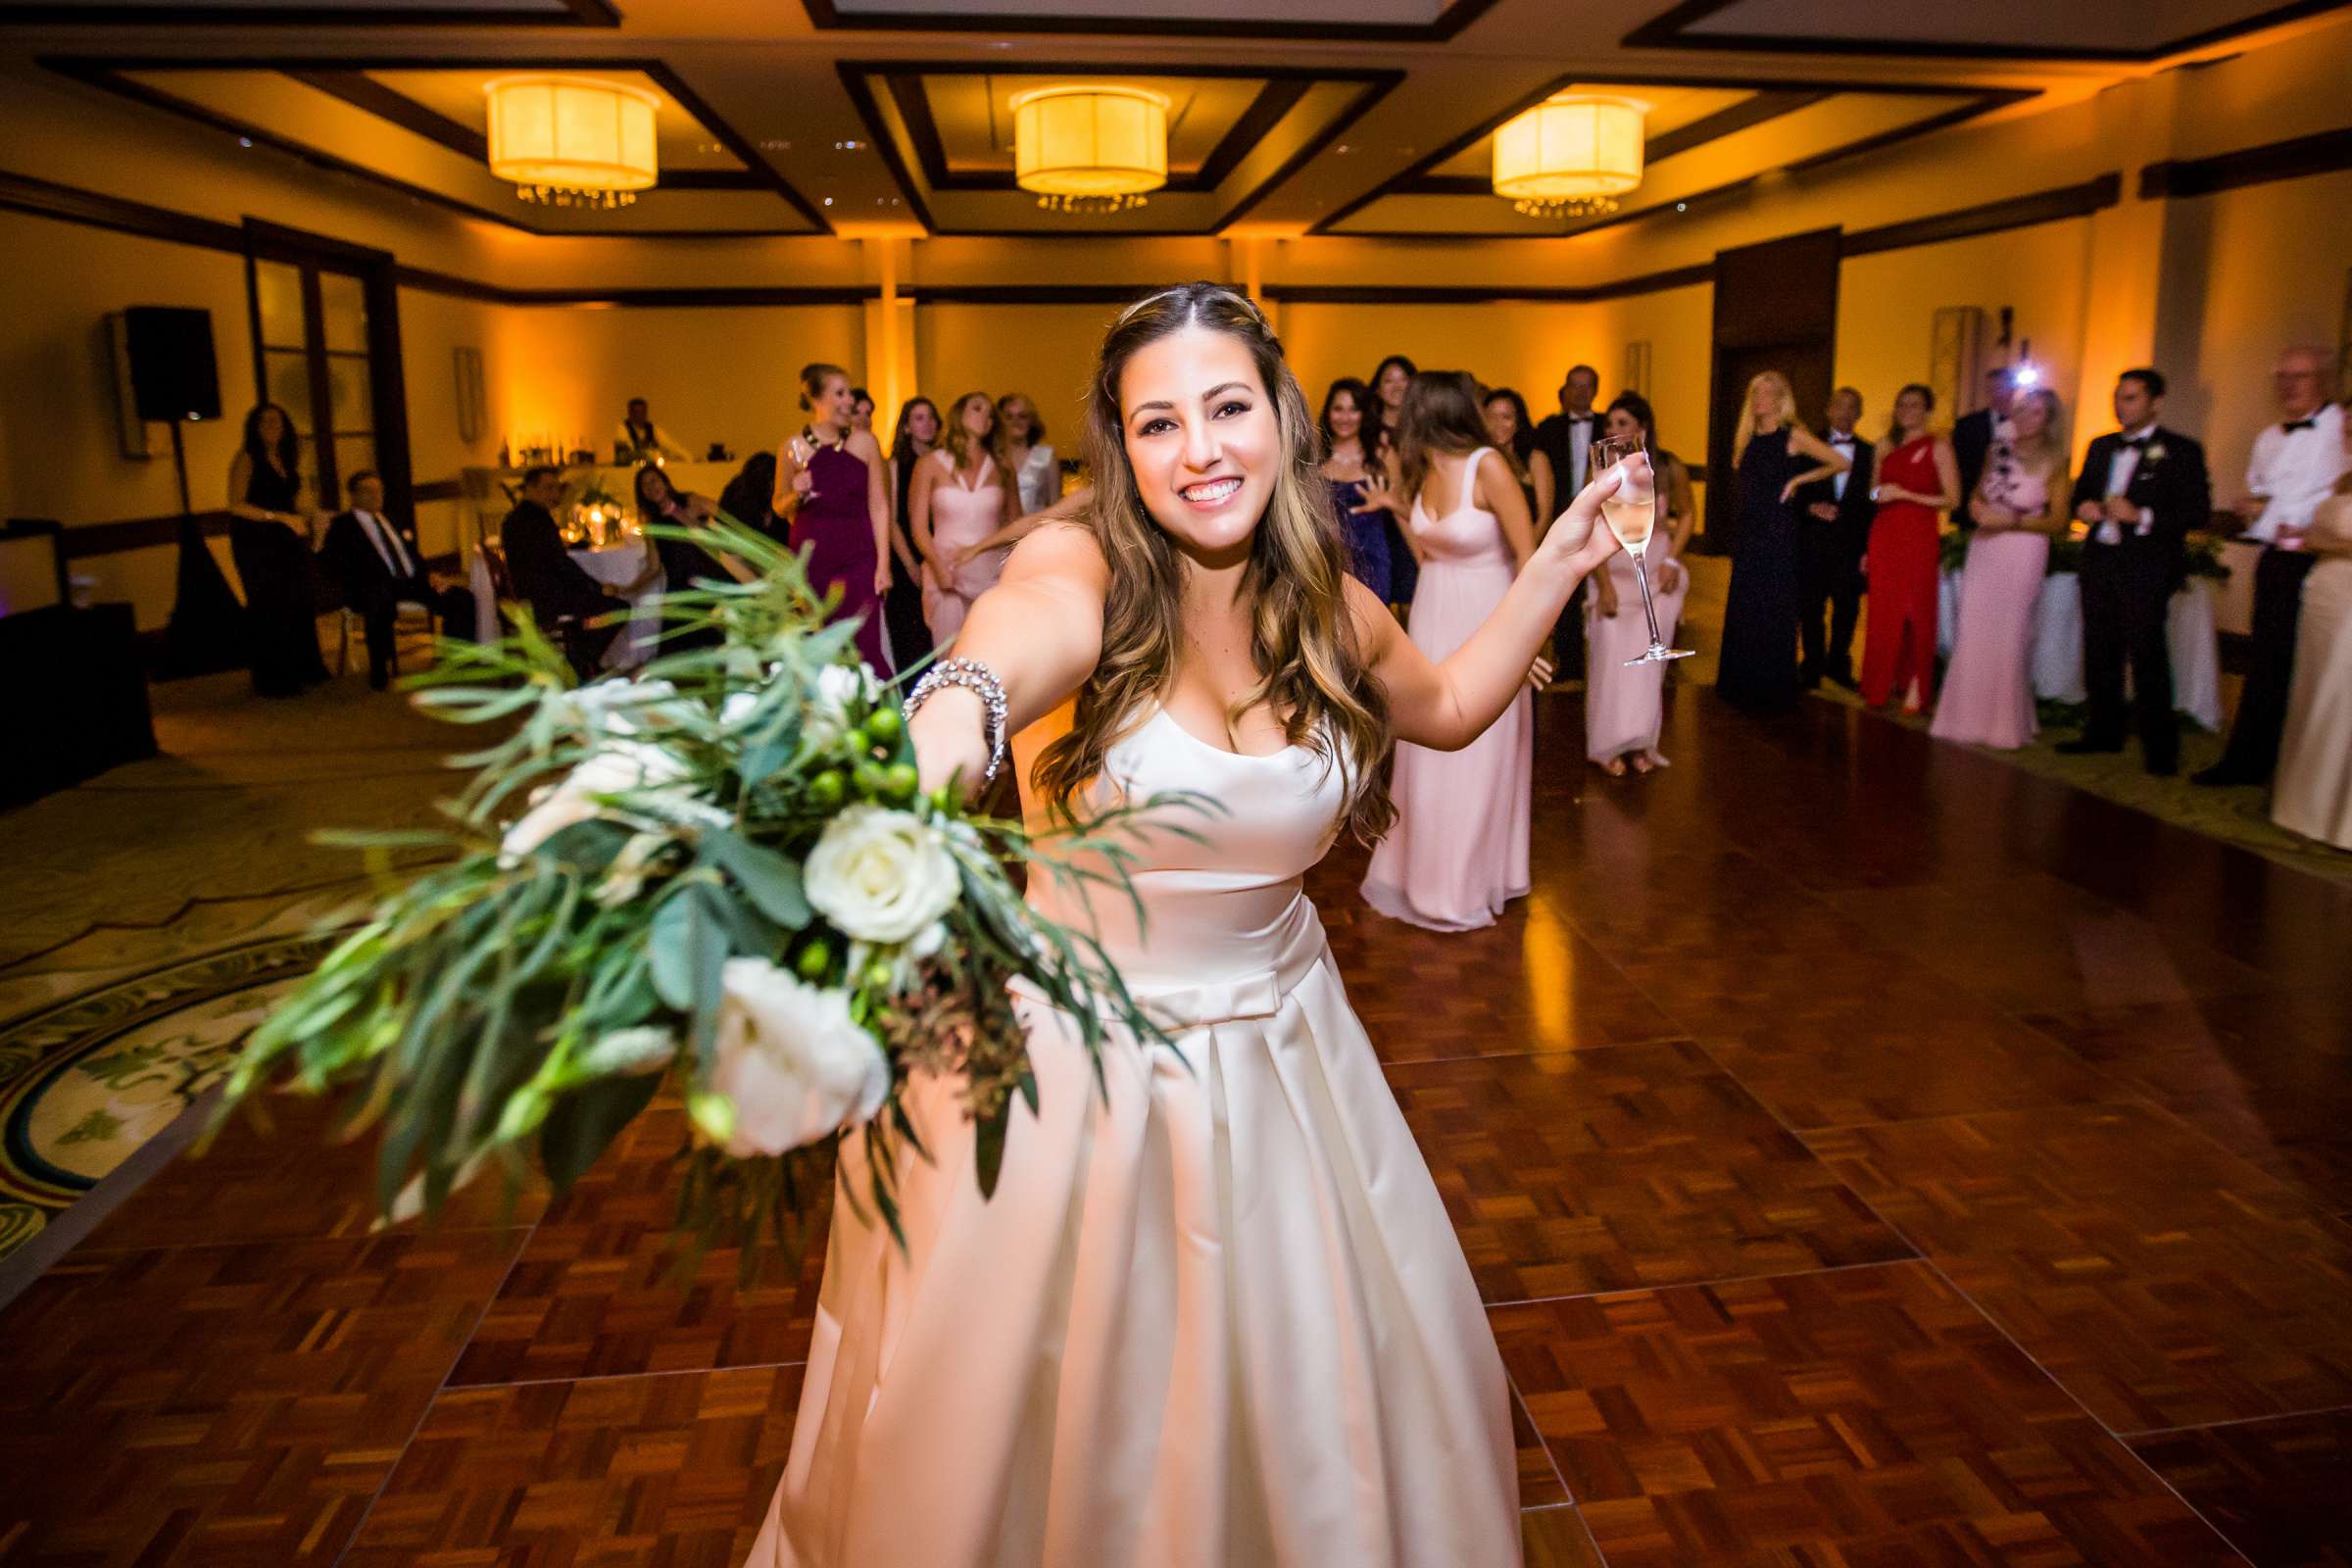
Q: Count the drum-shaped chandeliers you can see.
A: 3